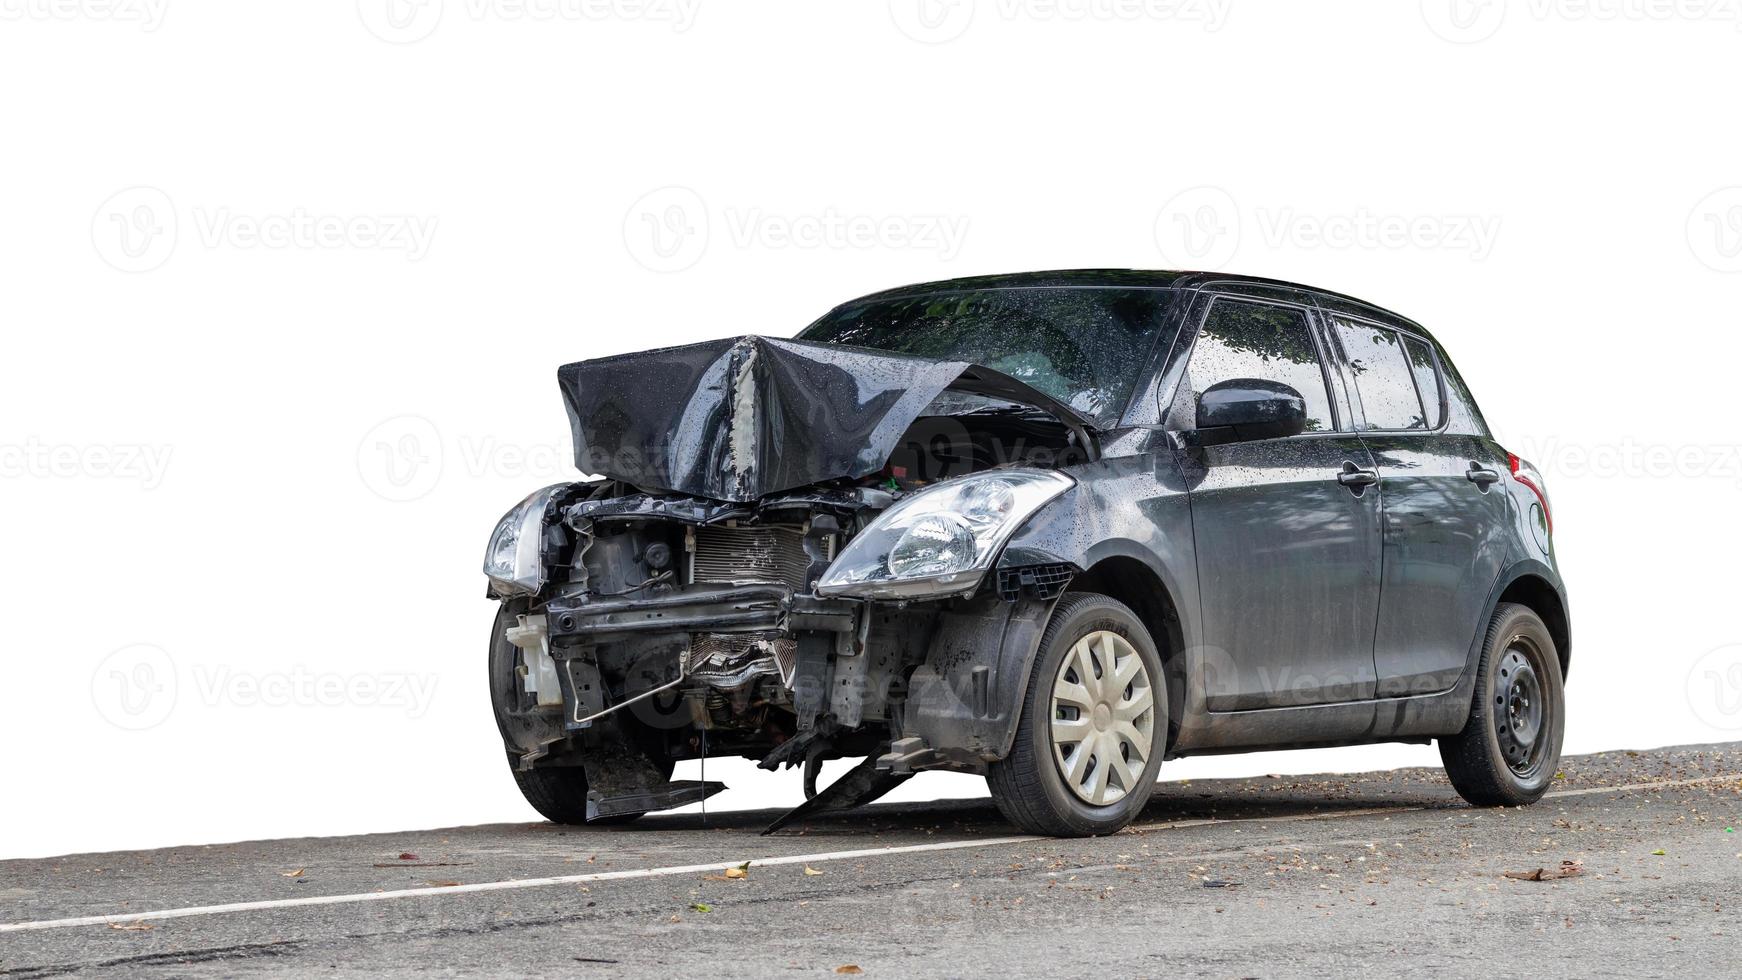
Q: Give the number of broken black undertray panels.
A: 2